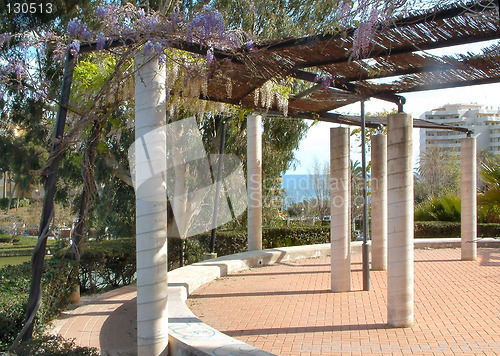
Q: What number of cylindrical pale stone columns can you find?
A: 6